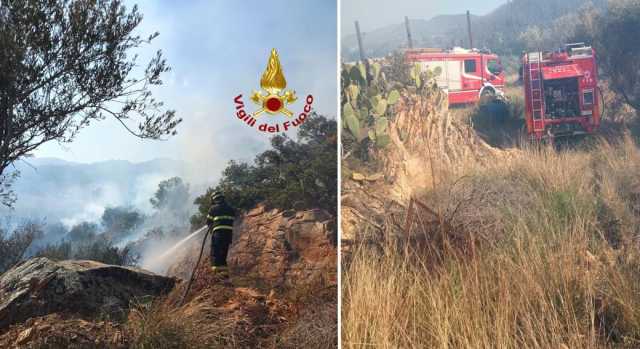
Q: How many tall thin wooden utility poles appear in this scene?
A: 3